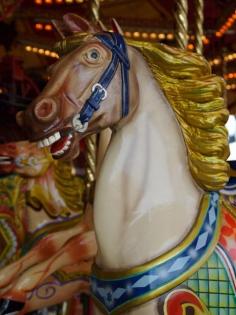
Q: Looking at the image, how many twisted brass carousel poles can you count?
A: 3